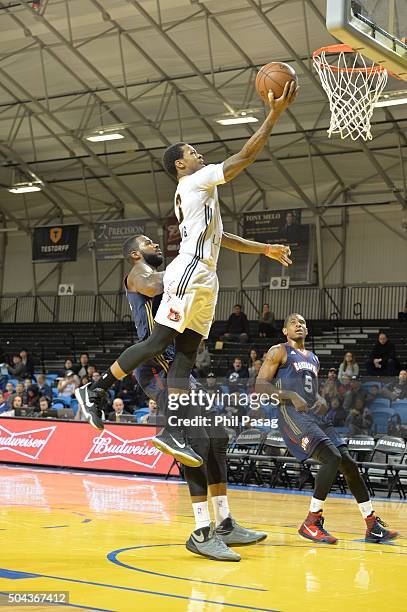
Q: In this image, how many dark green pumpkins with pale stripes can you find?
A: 0